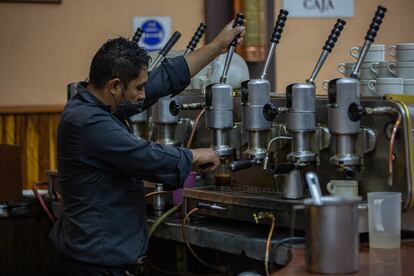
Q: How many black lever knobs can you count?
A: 7